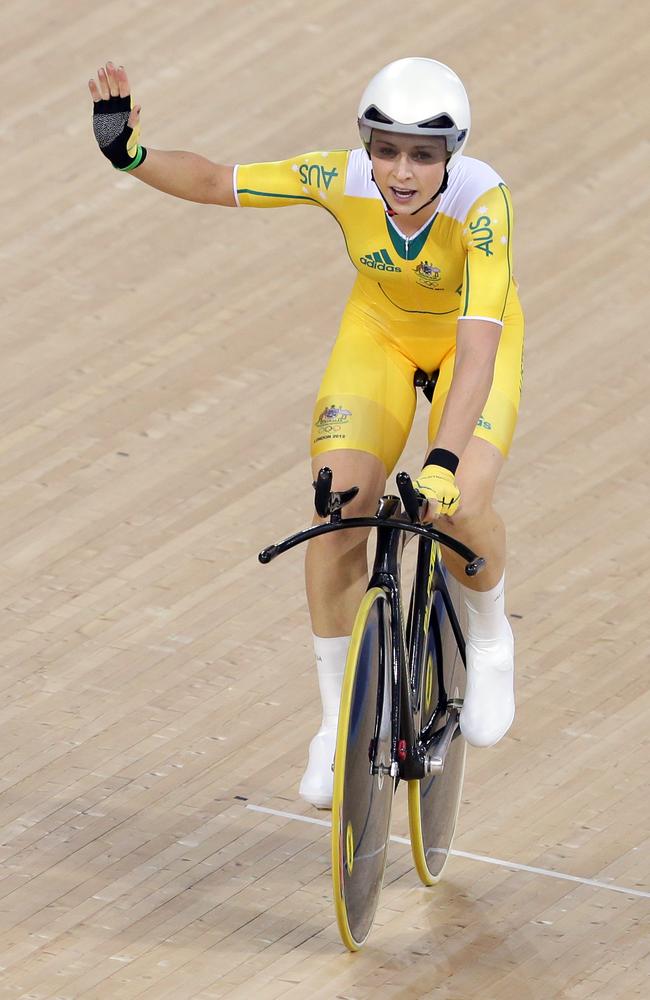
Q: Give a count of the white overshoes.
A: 2